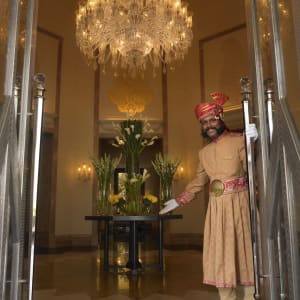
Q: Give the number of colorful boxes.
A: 0